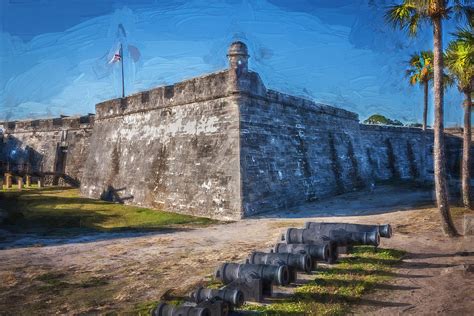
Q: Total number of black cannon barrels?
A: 7